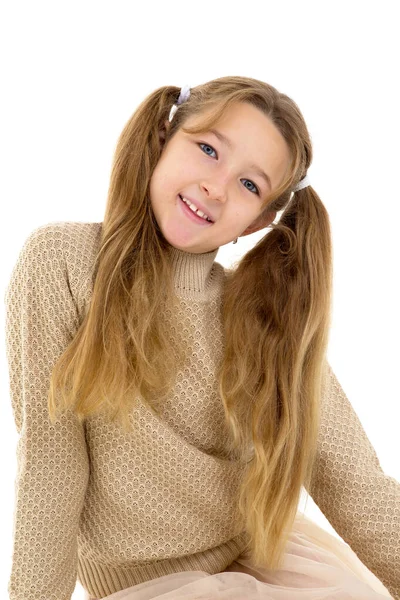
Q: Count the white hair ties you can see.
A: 2